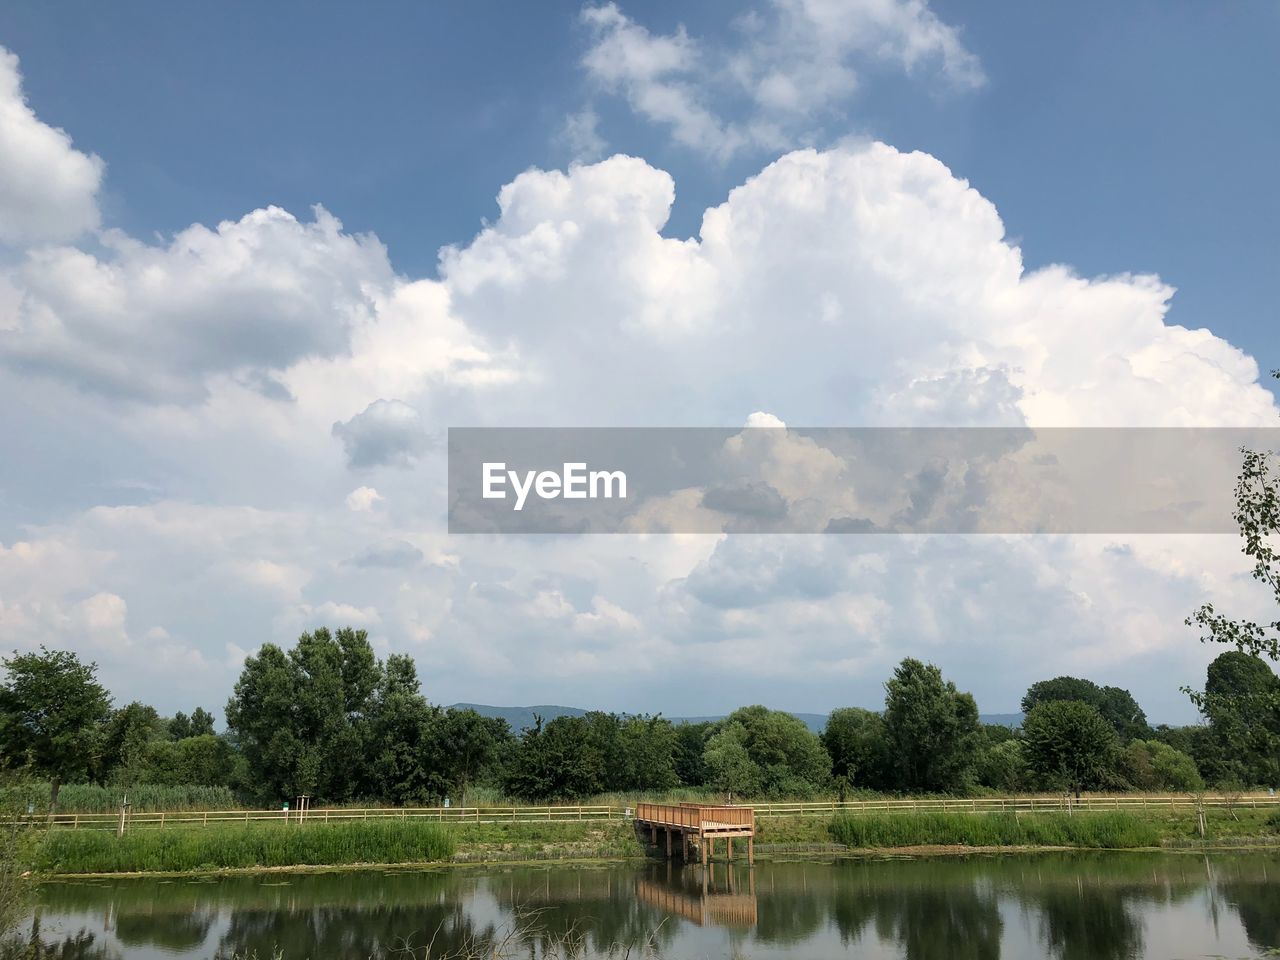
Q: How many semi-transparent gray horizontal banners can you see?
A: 1